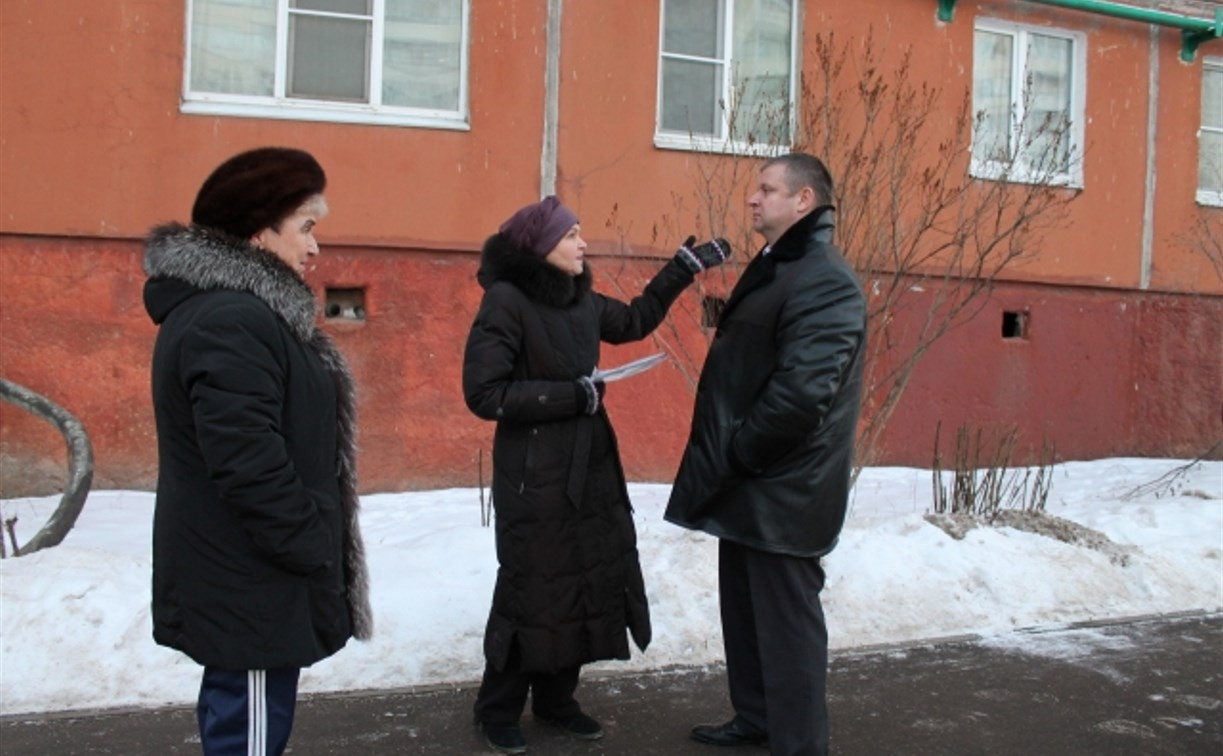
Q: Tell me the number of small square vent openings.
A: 3